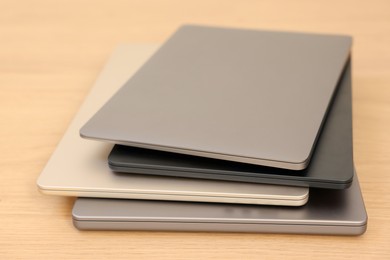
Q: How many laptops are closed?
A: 4